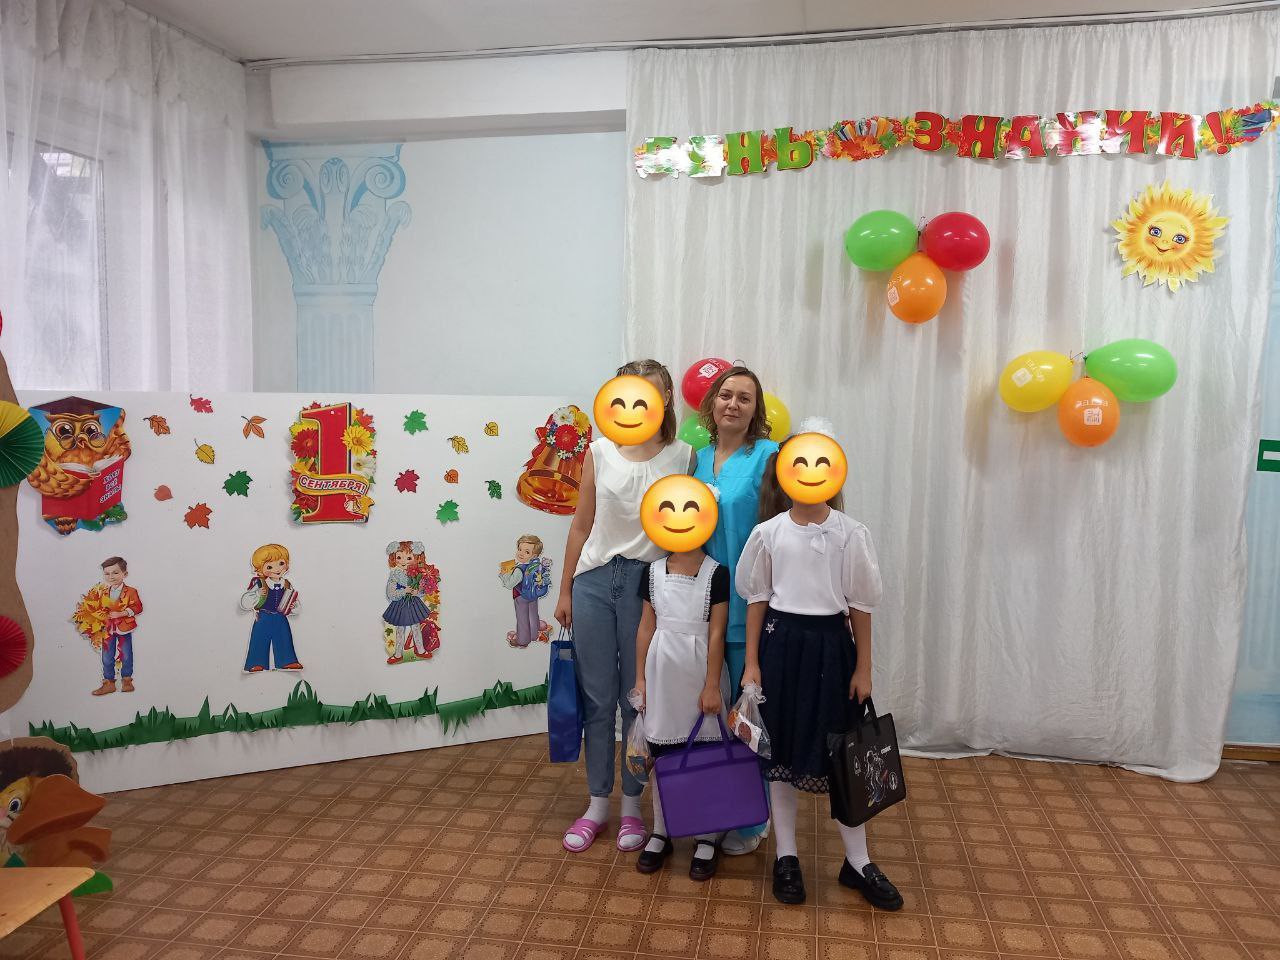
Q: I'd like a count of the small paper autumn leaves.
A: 14